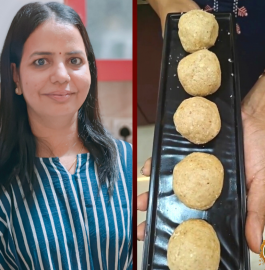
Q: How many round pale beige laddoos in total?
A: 5